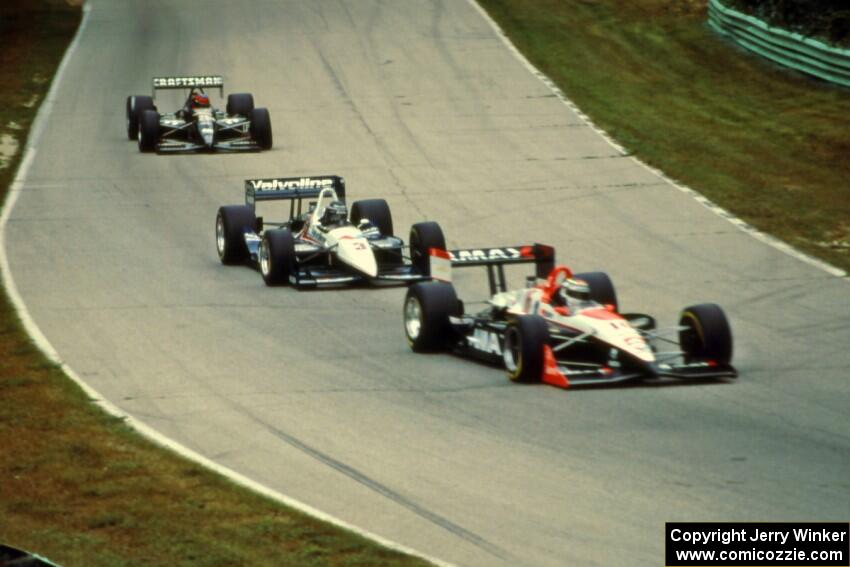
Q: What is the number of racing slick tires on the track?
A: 12